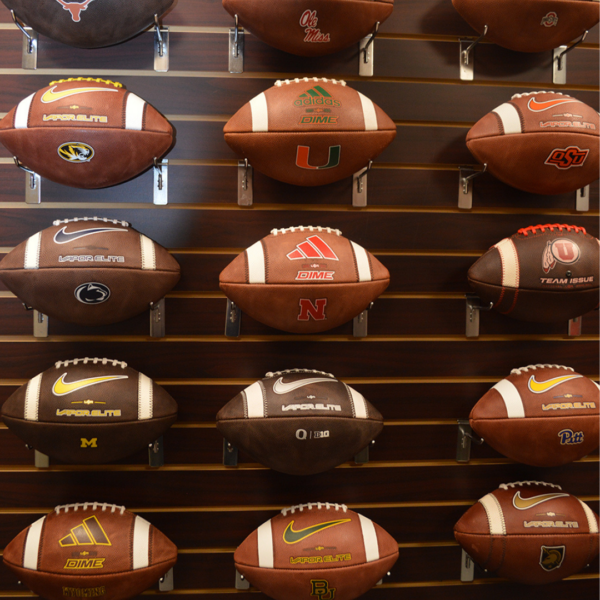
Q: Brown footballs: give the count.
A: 15